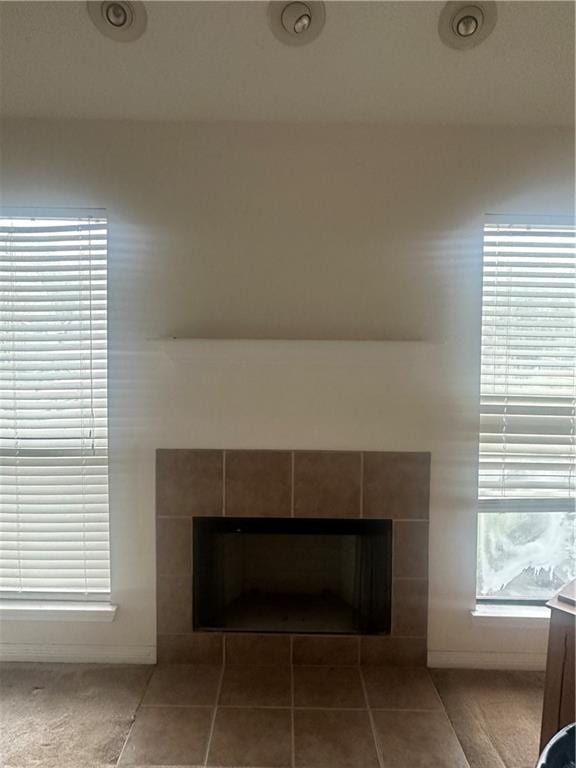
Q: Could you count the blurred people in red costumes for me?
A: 0